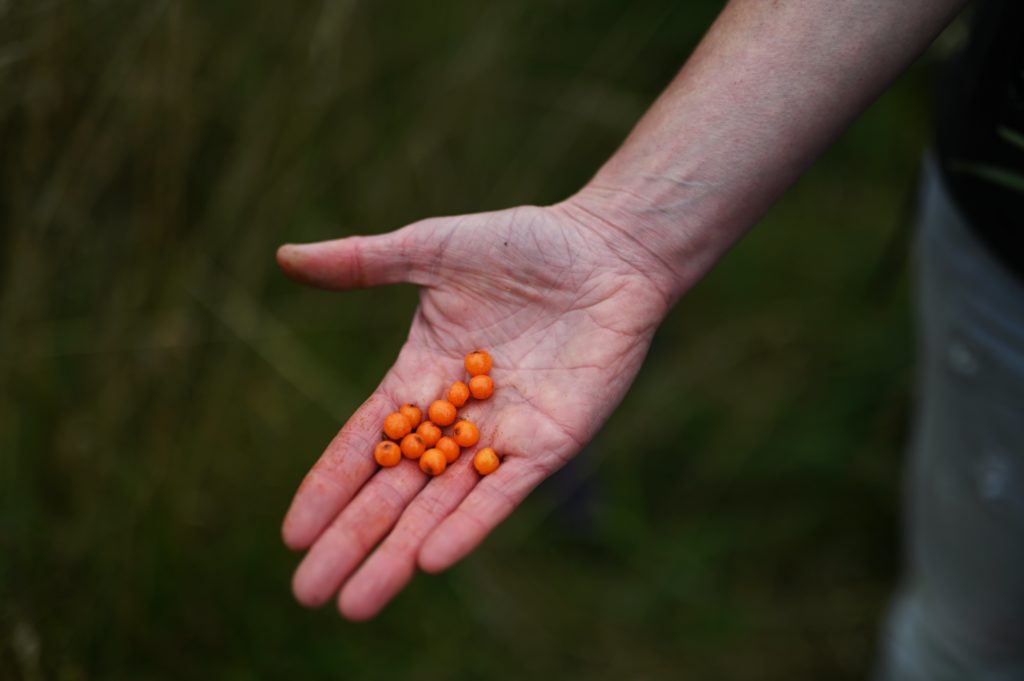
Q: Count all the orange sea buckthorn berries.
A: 13